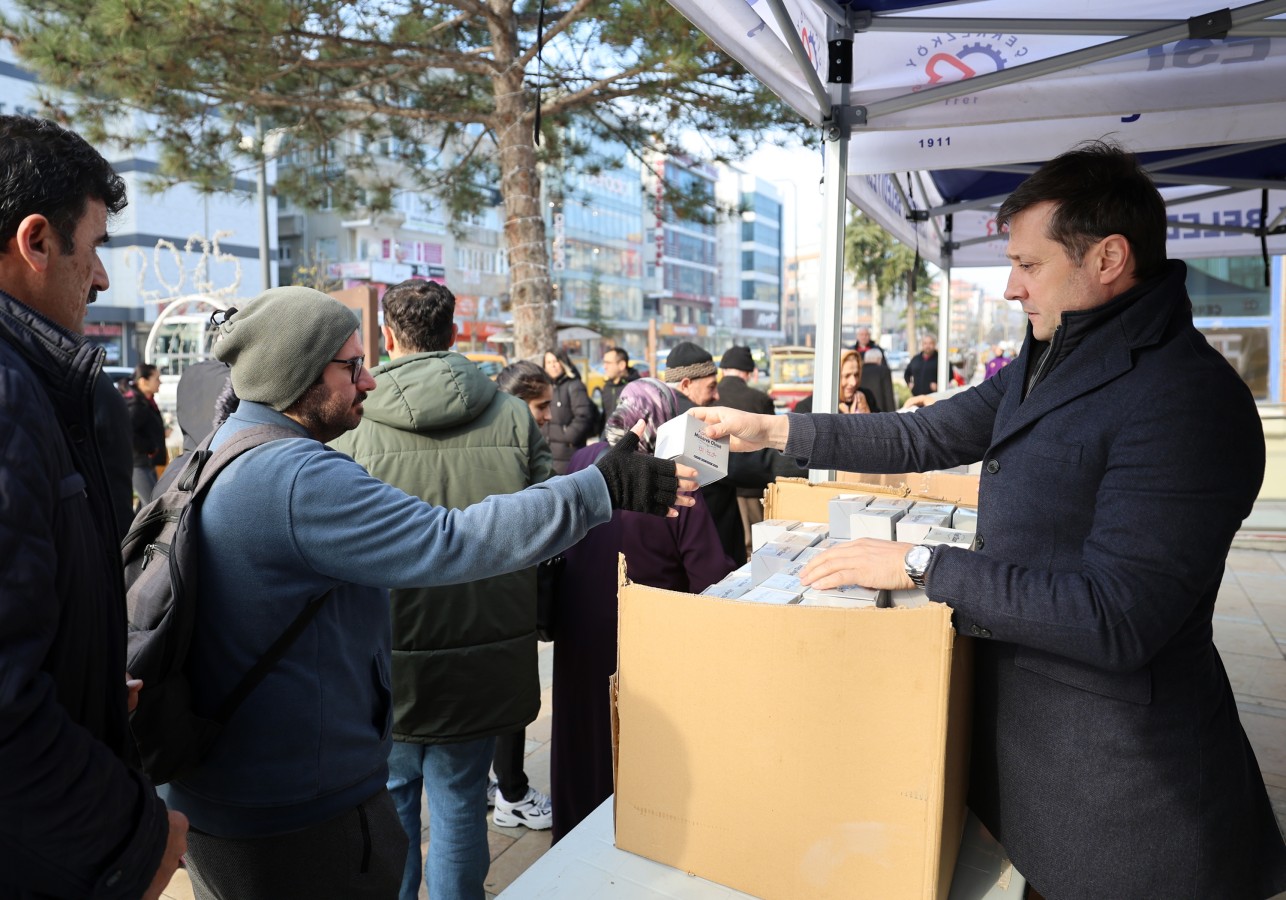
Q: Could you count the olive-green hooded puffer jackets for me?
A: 1